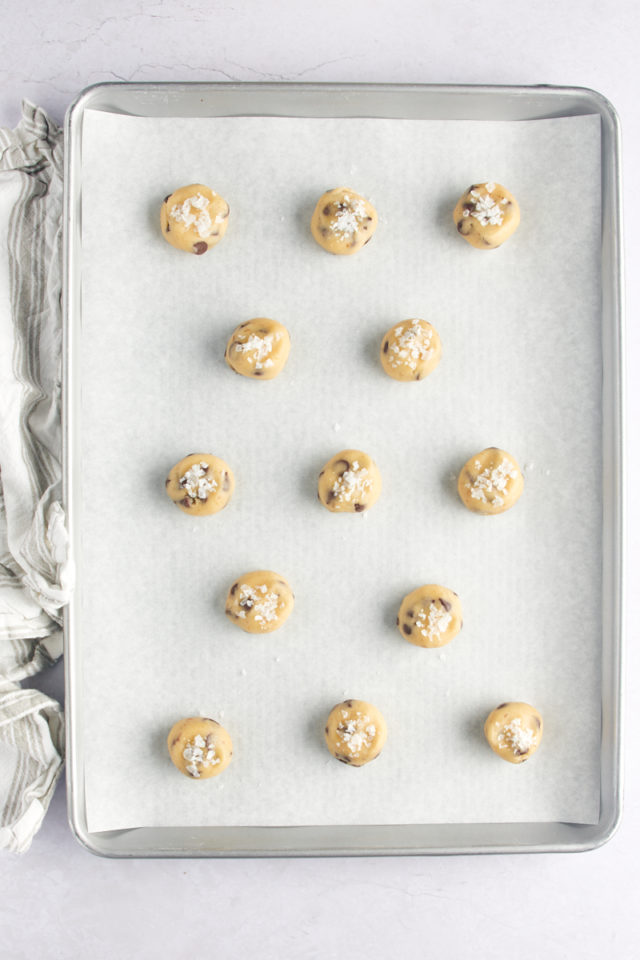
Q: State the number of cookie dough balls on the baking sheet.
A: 13